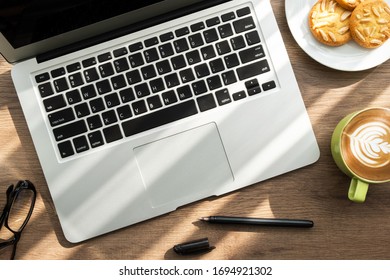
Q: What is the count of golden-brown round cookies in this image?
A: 3